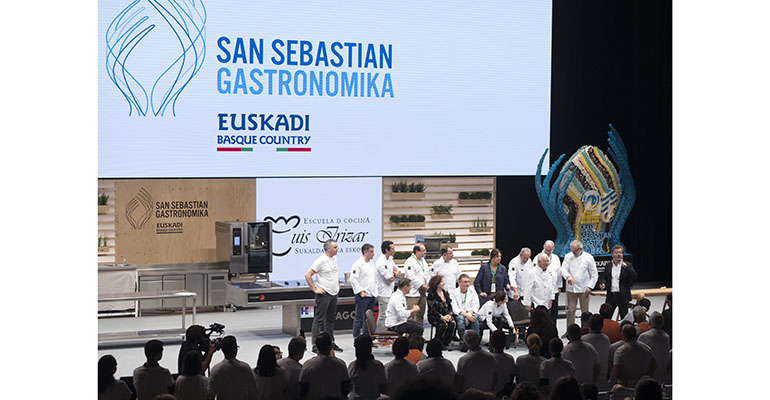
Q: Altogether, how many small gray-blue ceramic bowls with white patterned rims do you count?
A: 0